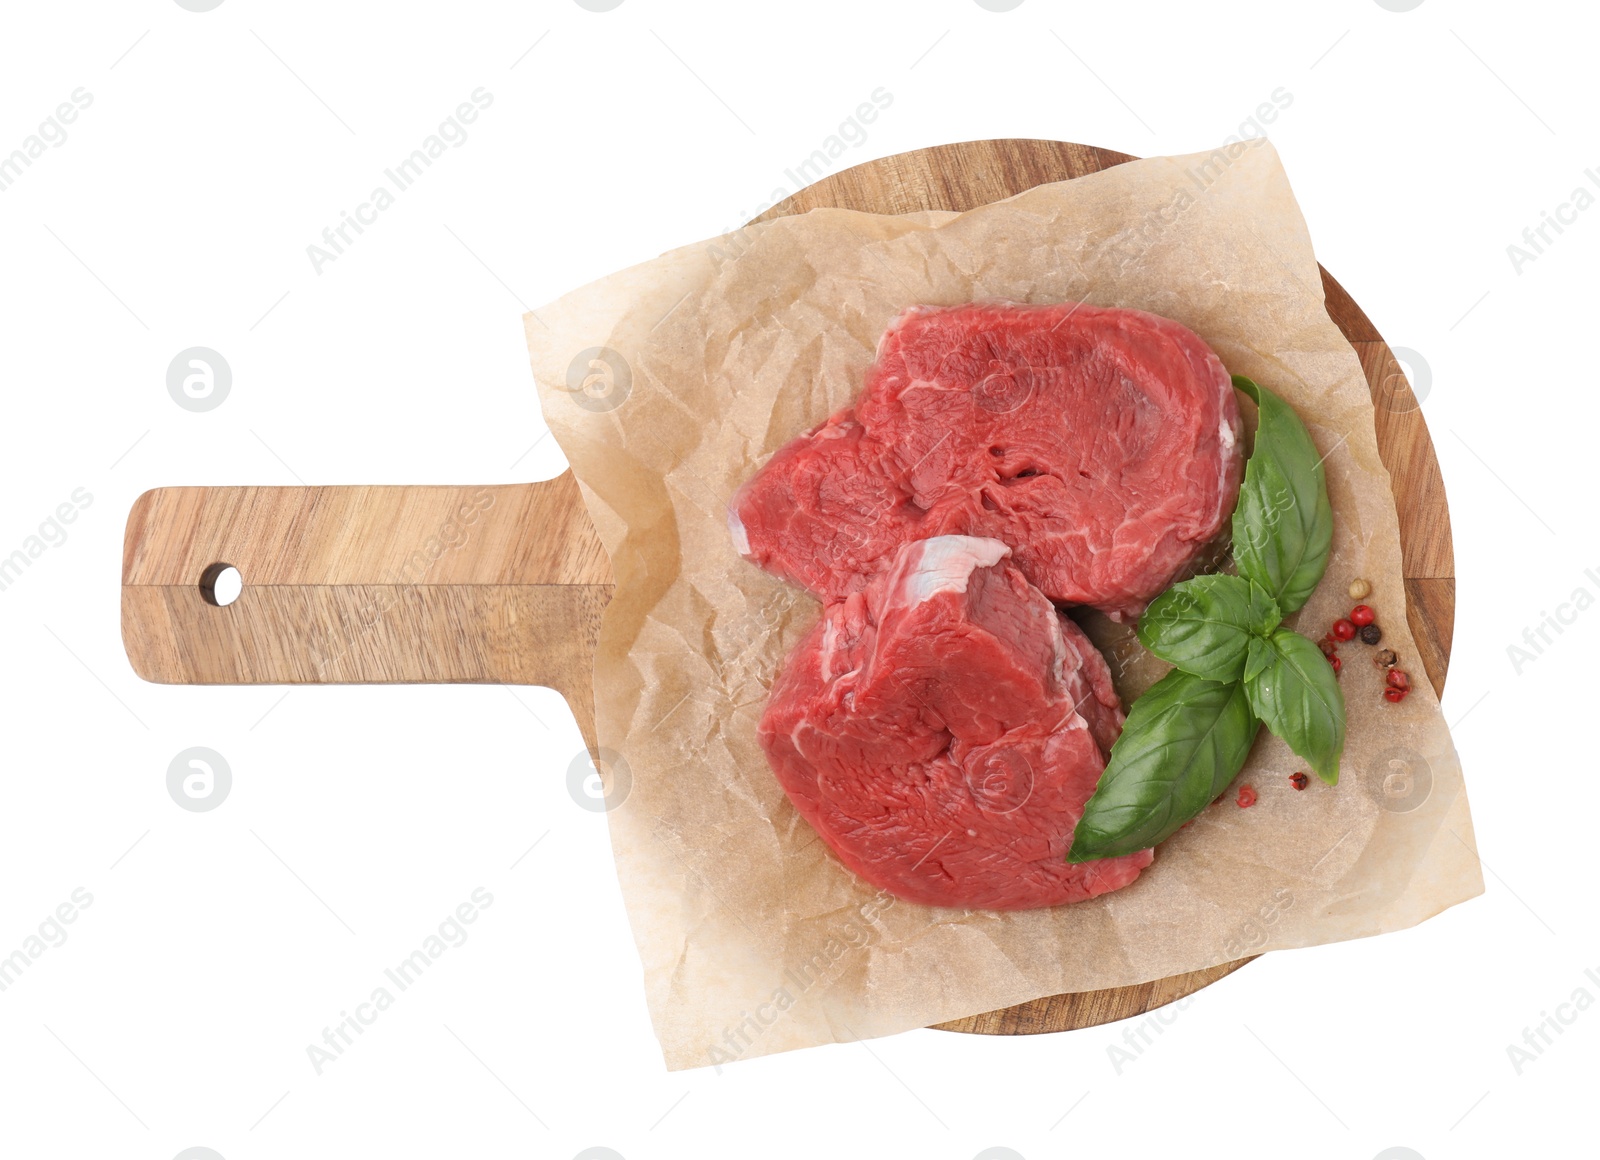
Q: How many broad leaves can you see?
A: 4